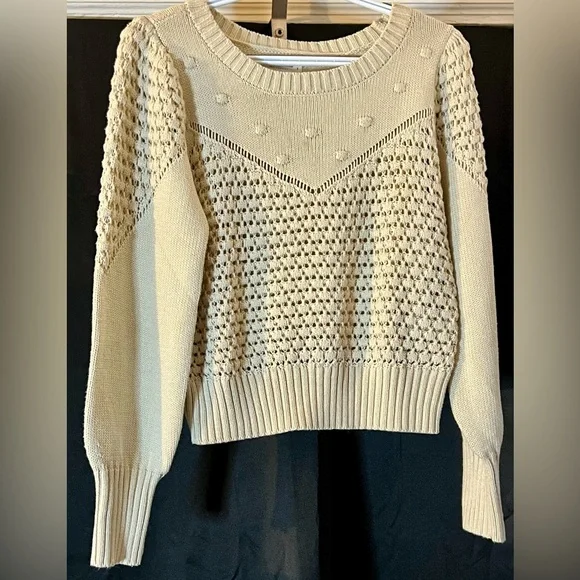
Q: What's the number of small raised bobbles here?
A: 9